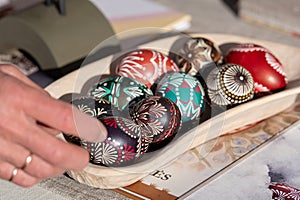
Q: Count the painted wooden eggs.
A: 9